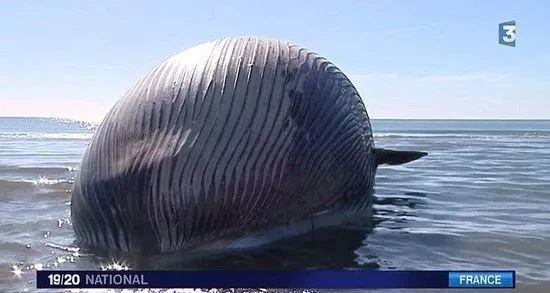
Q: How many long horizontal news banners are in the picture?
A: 1